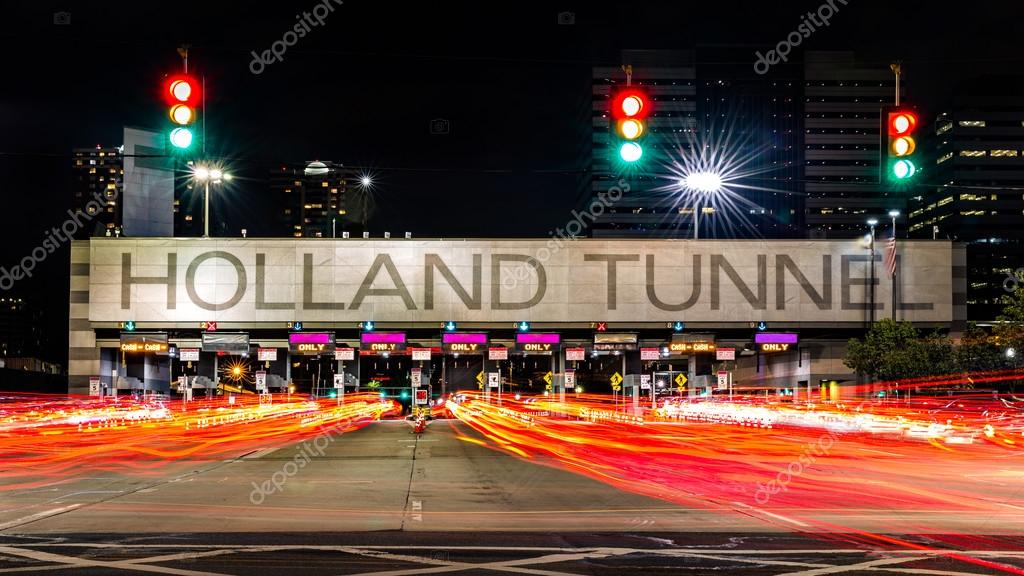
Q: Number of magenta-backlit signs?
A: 5